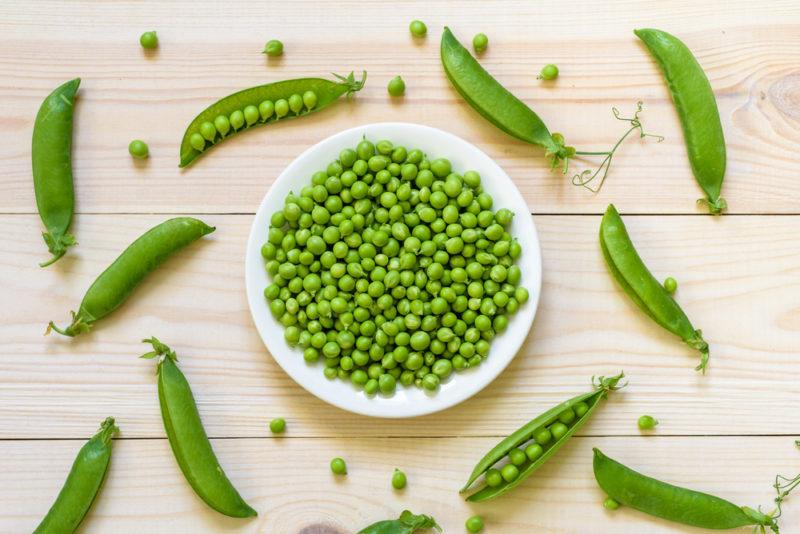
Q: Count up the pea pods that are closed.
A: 9